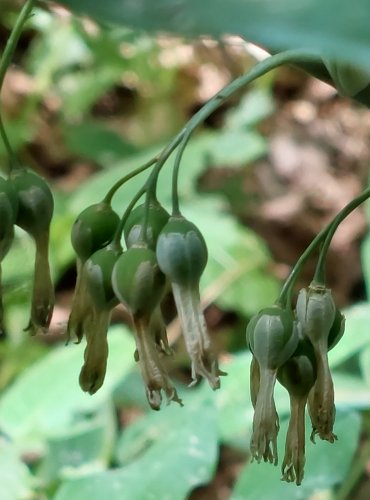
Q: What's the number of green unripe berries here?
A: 11